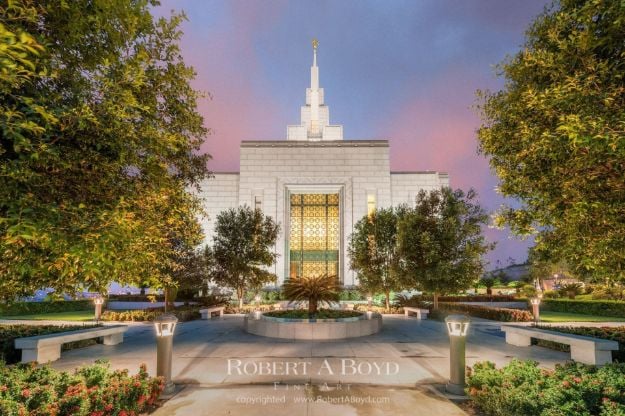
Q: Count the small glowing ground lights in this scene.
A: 6